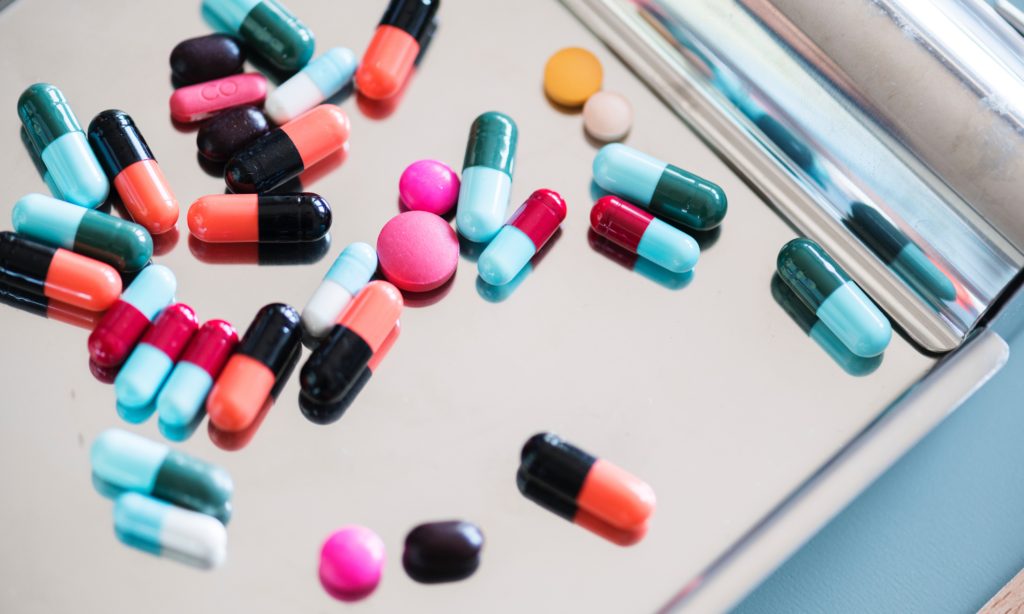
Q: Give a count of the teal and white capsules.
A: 3